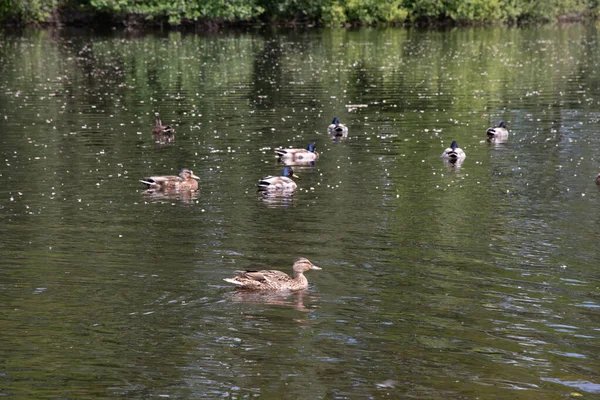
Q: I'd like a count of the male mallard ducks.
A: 5